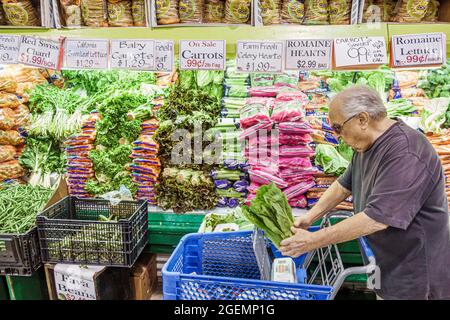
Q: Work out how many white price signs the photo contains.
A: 11